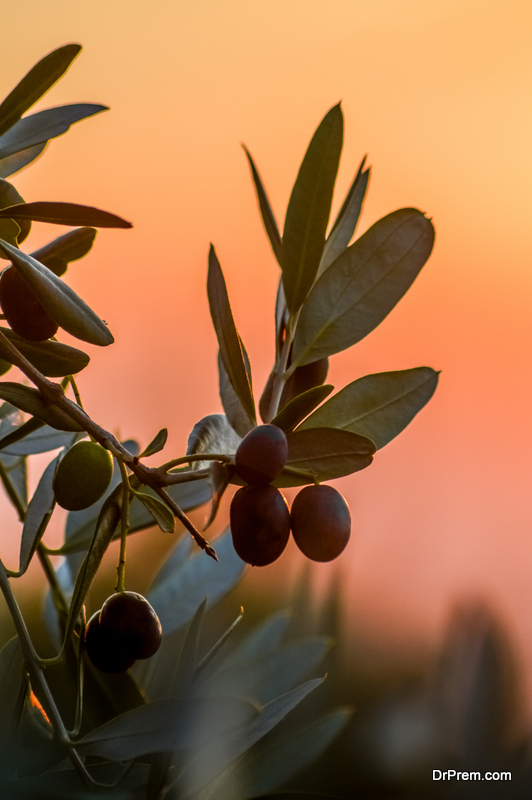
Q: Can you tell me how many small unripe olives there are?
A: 1